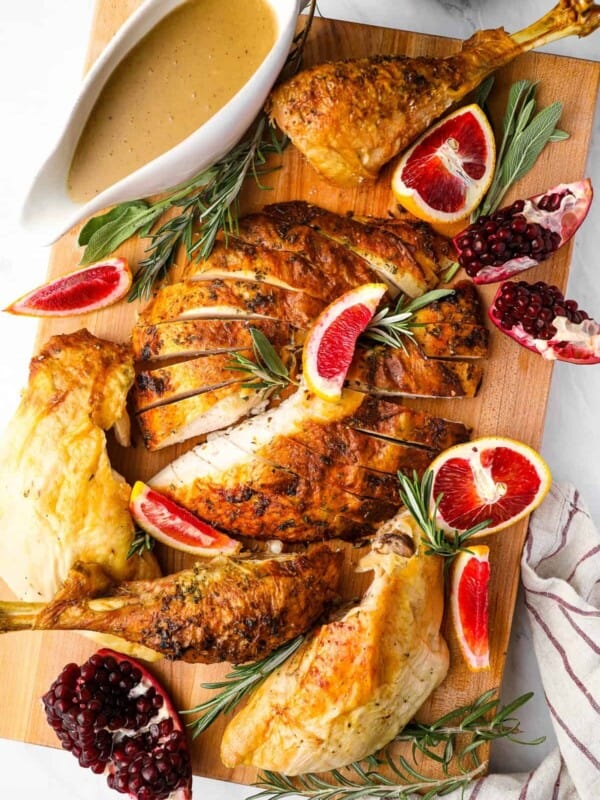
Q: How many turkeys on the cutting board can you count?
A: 1